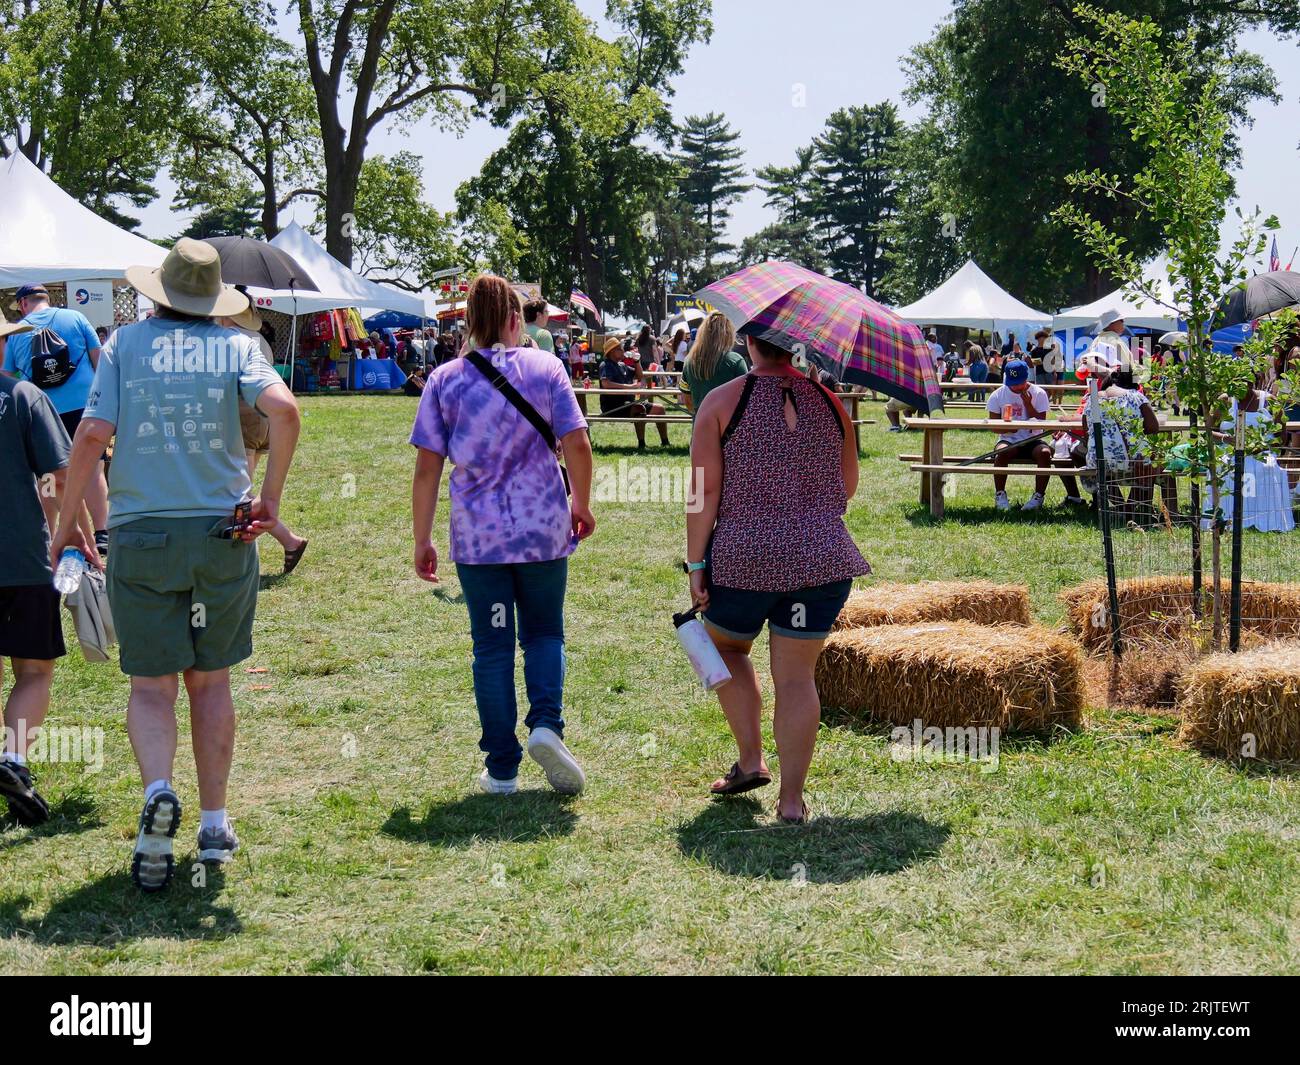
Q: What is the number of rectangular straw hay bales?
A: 4